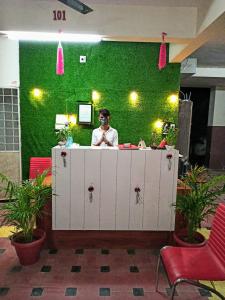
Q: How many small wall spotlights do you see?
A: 6